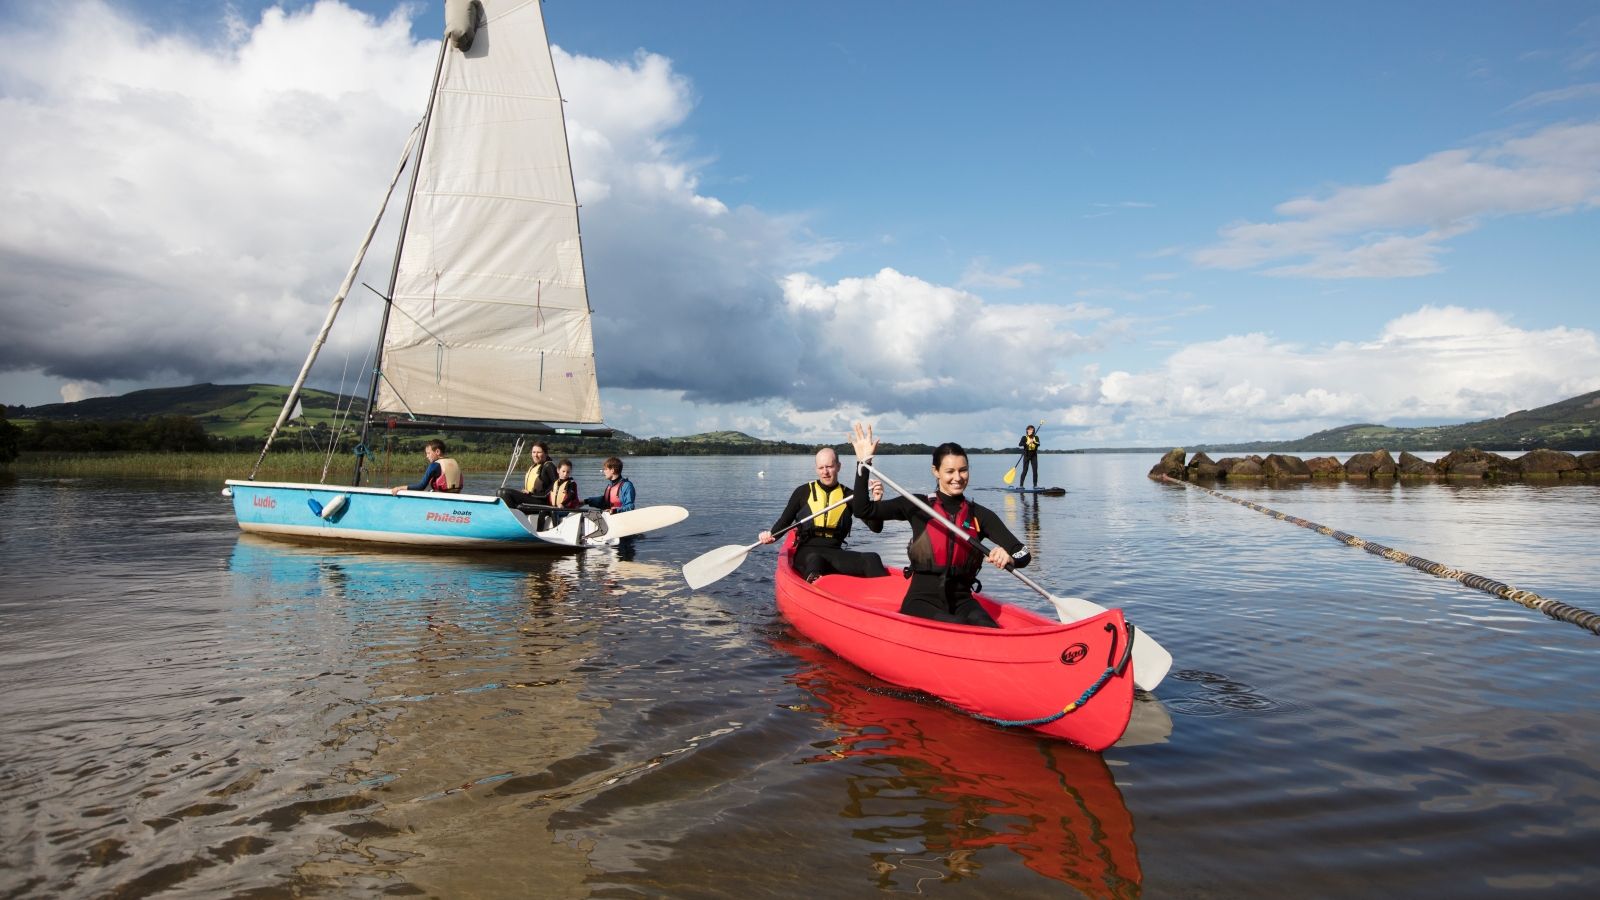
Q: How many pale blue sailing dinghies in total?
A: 1